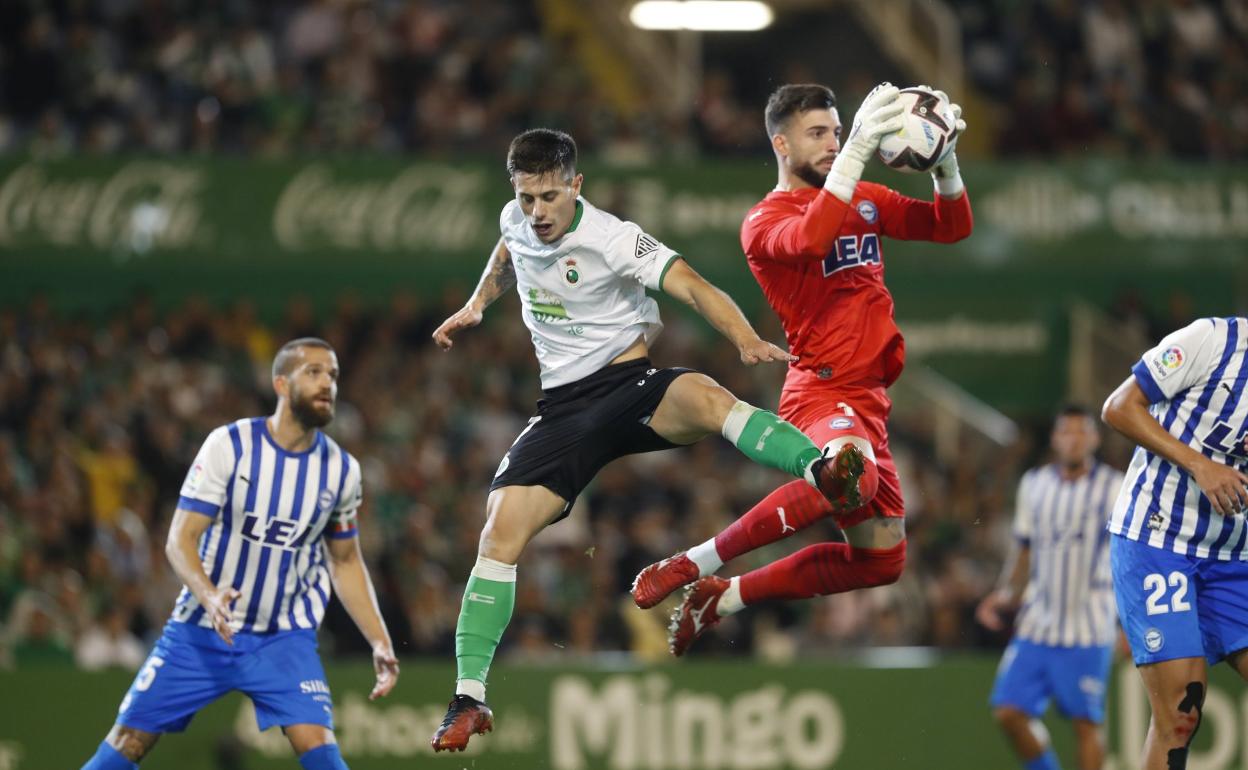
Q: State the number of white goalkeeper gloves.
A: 2